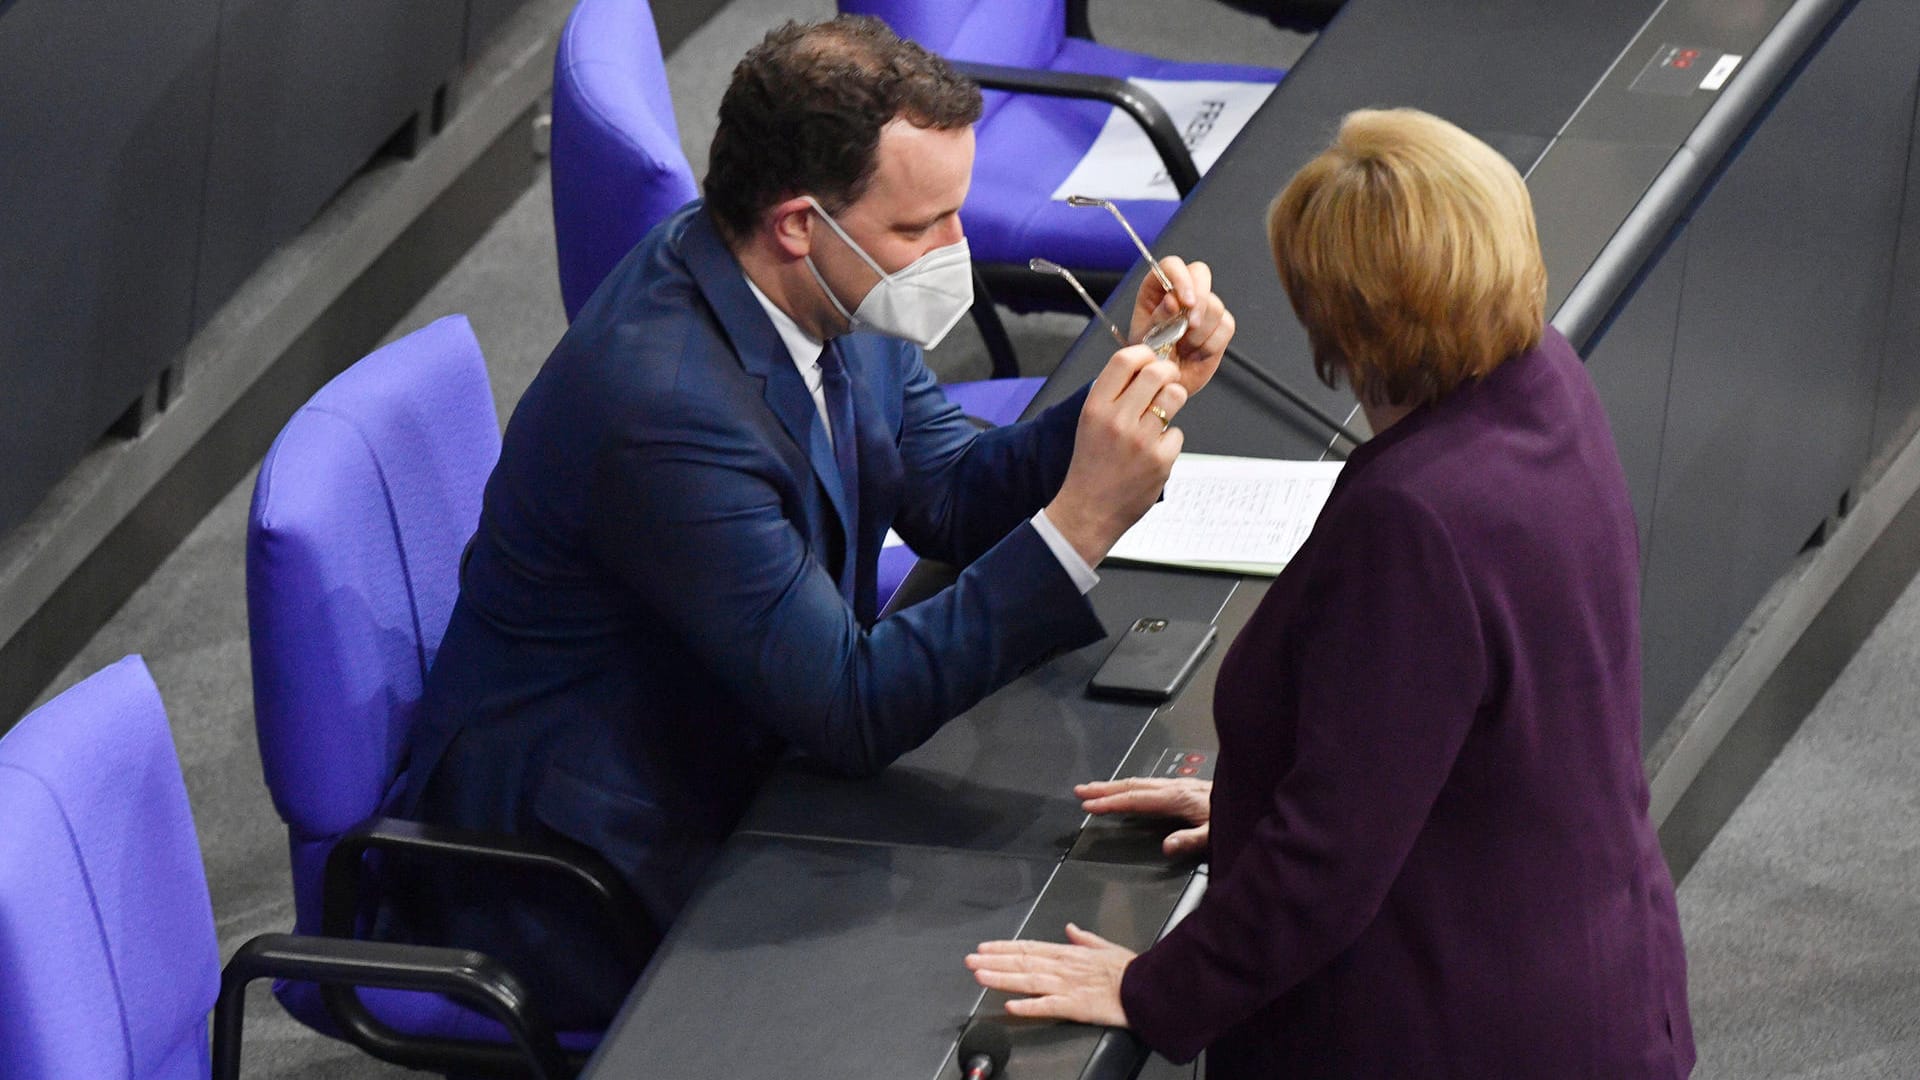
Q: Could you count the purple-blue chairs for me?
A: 4